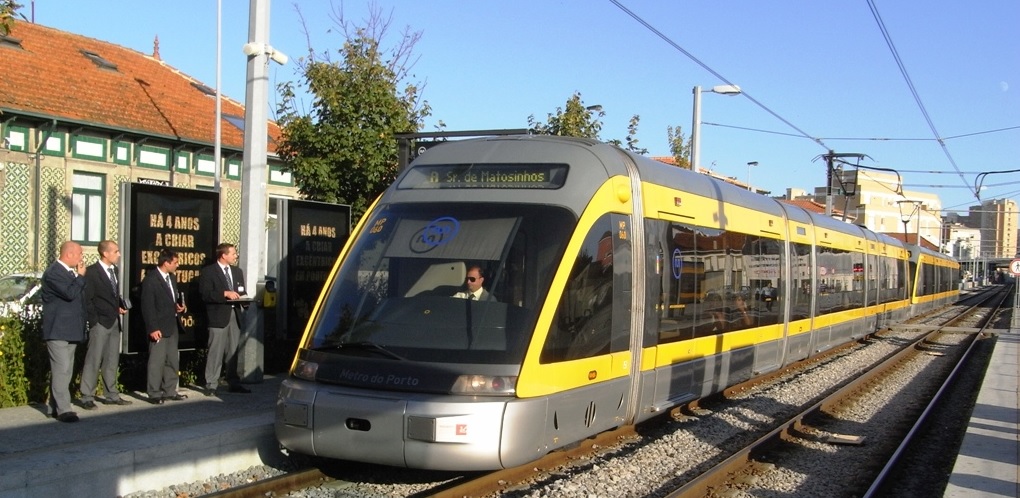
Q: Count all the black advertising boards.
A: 2